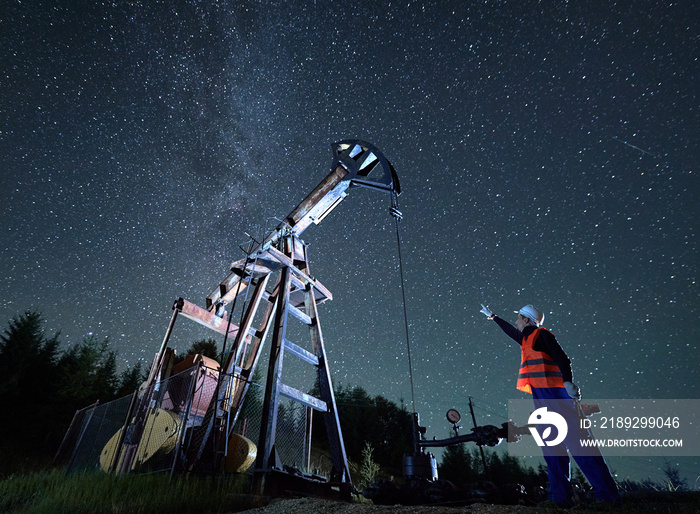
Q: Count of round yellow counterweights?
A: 2